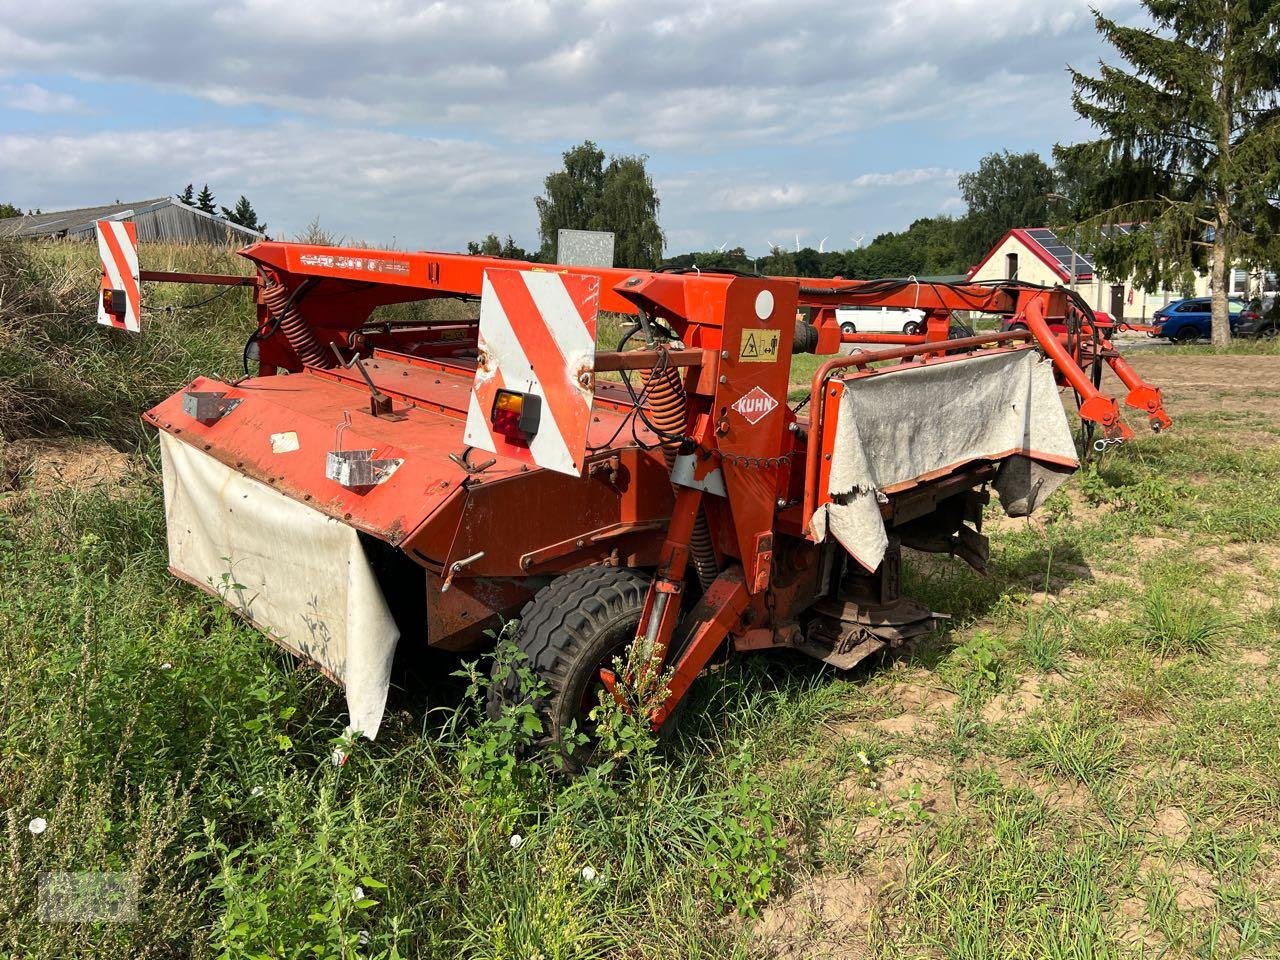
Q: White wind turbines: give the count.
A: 5